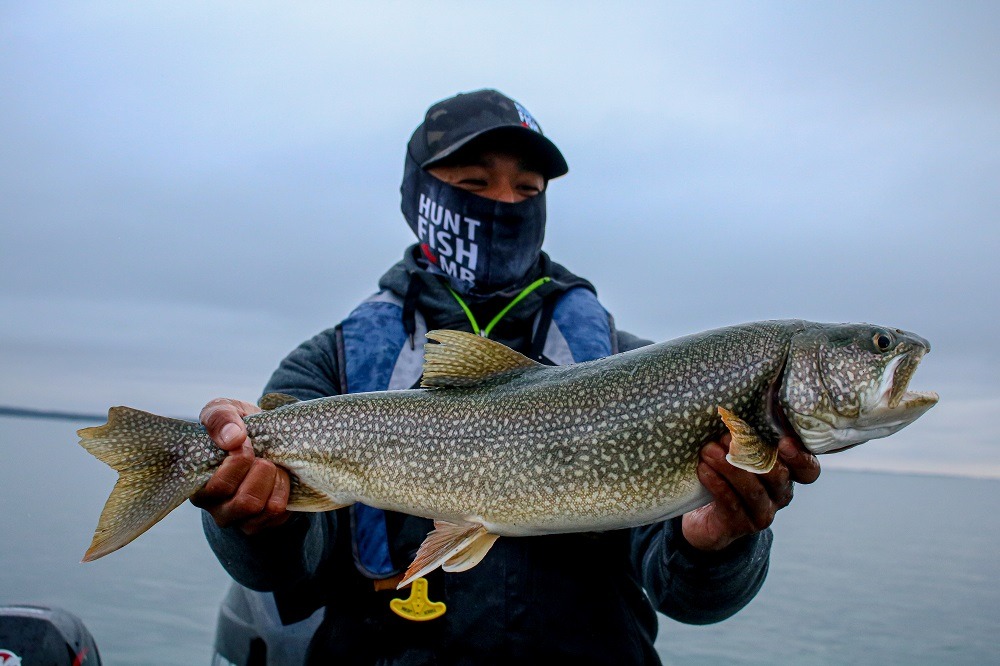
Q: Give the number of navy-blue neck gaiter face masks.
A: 1